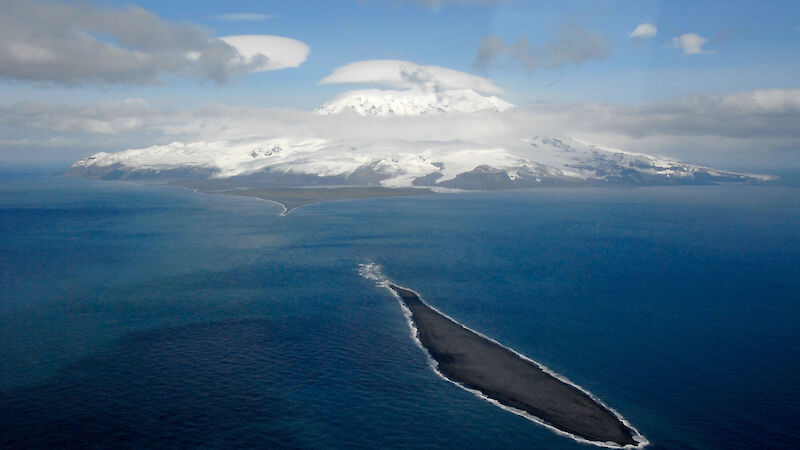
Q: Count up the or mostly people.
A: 0